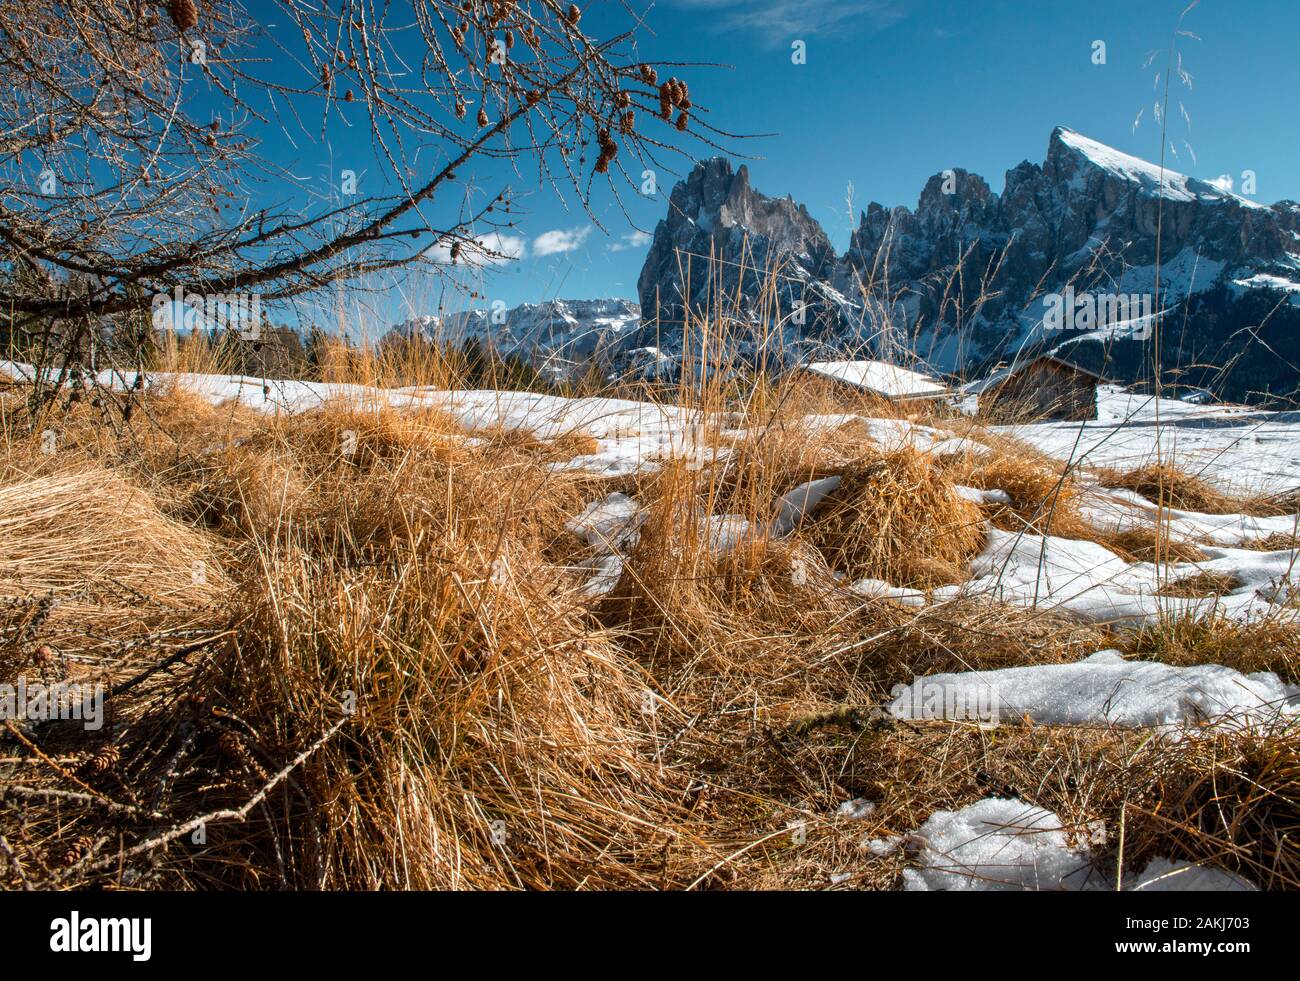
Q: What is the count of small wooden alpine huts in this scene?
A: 2